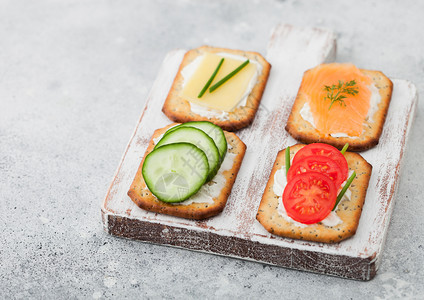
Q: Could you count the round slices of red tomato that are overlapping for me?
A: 3